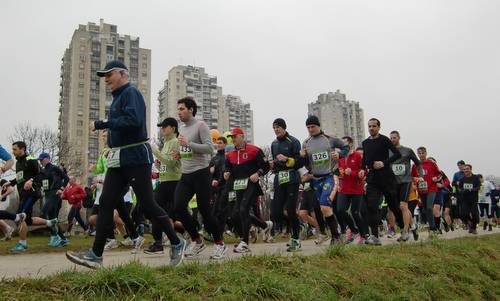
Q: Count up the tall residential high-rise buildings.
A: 4